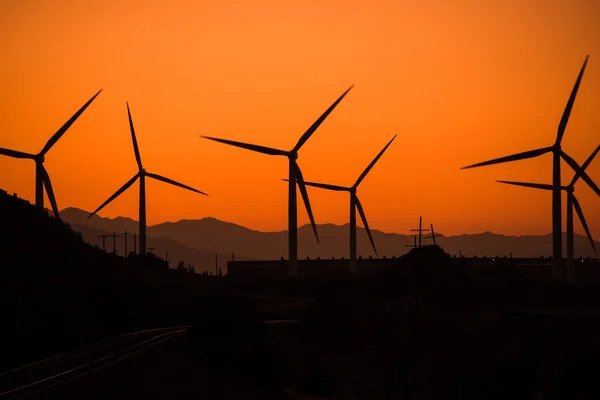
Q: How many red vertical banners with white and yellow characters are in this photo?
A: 0